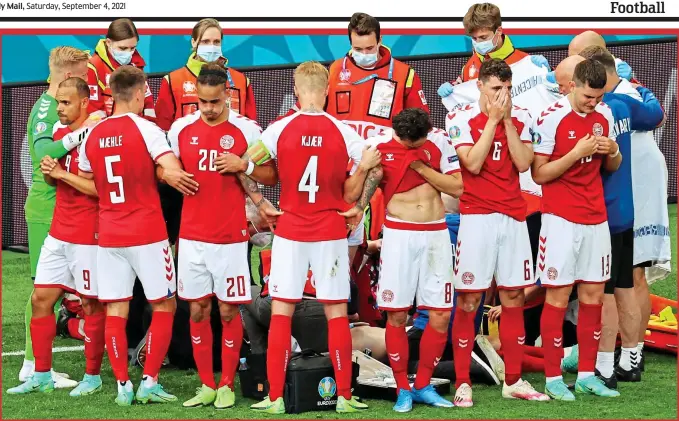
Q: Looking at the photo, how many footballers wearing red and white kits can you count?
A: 7